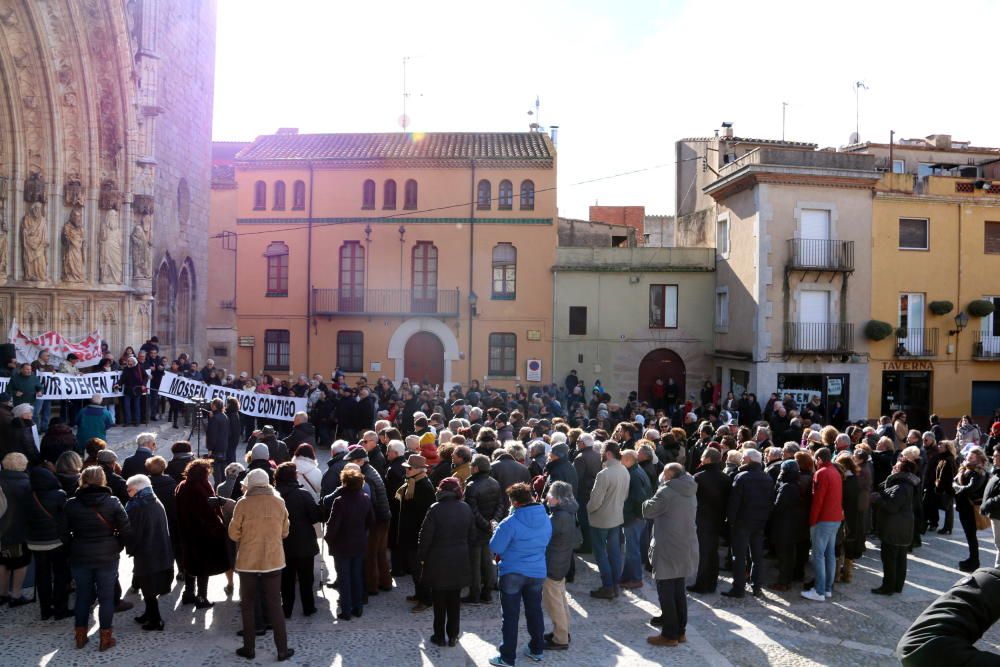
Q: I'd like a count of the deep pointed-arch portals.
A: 1